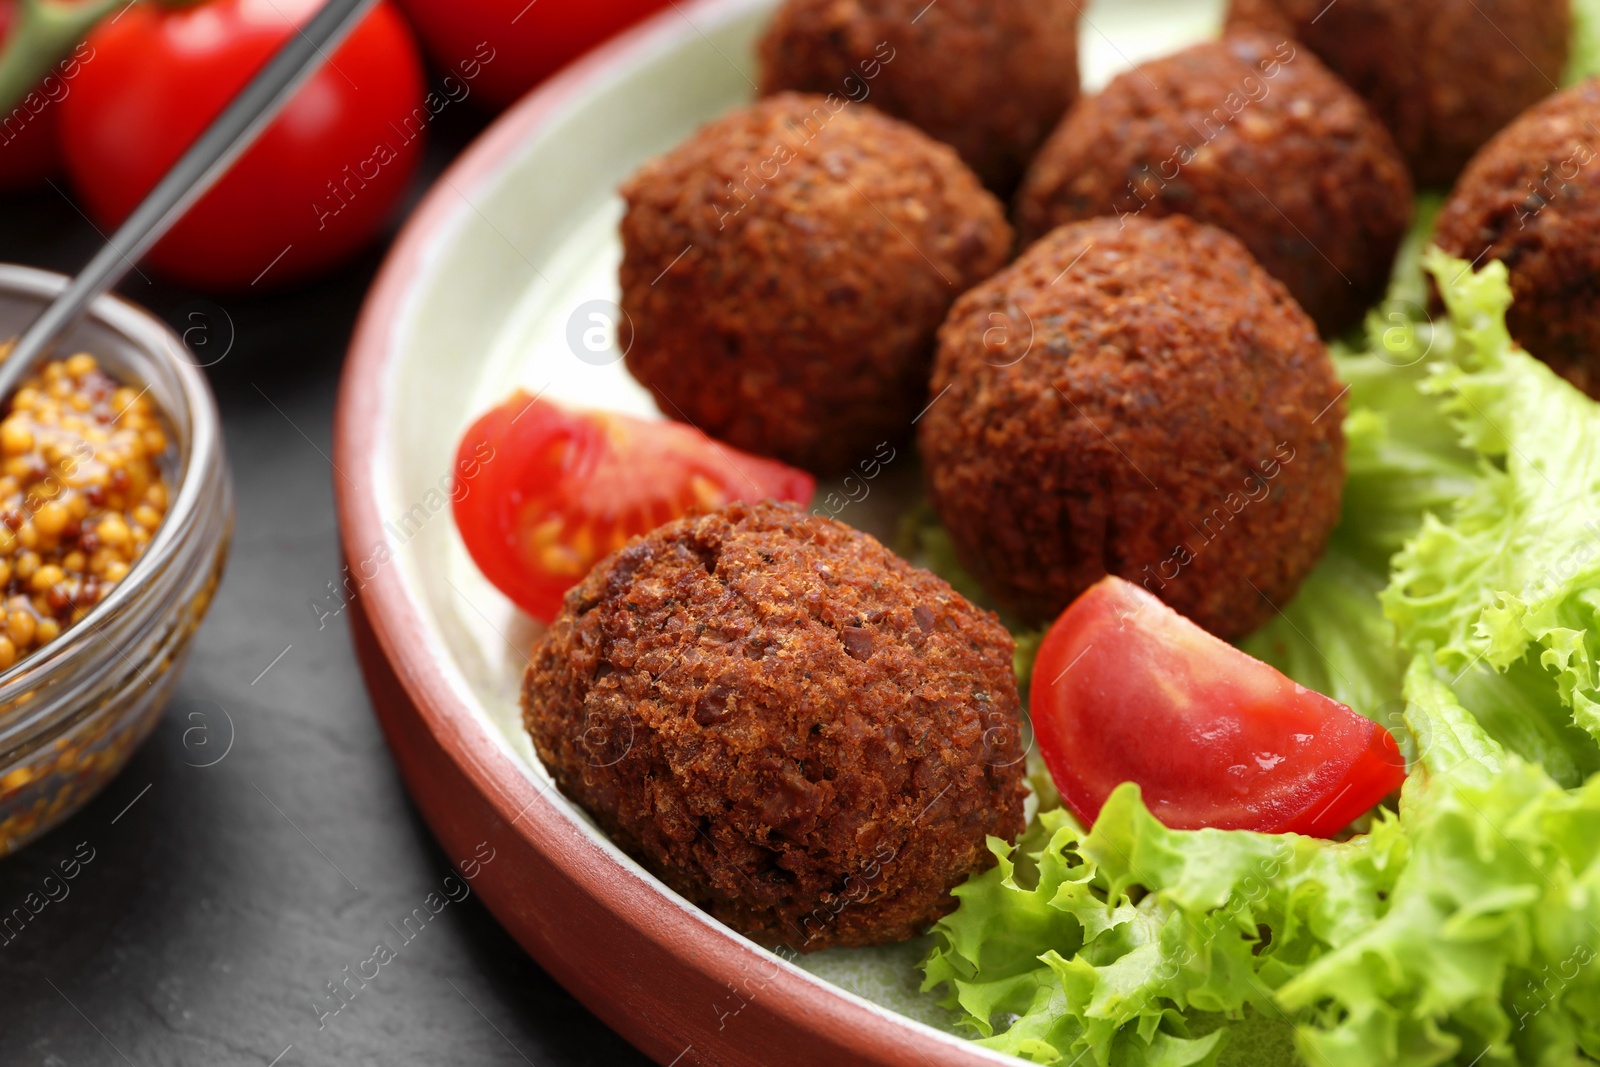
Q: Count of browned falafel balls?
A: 7